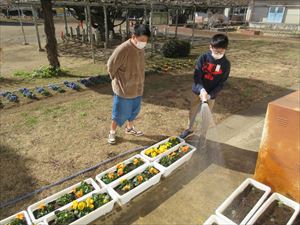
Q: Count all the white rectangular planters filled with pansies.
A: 7